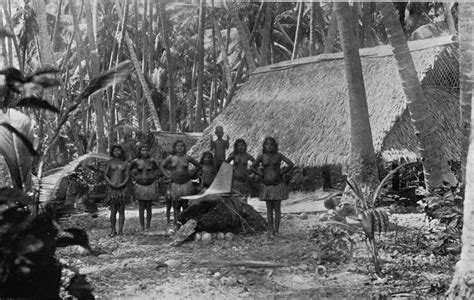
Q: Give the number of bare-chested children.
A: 2